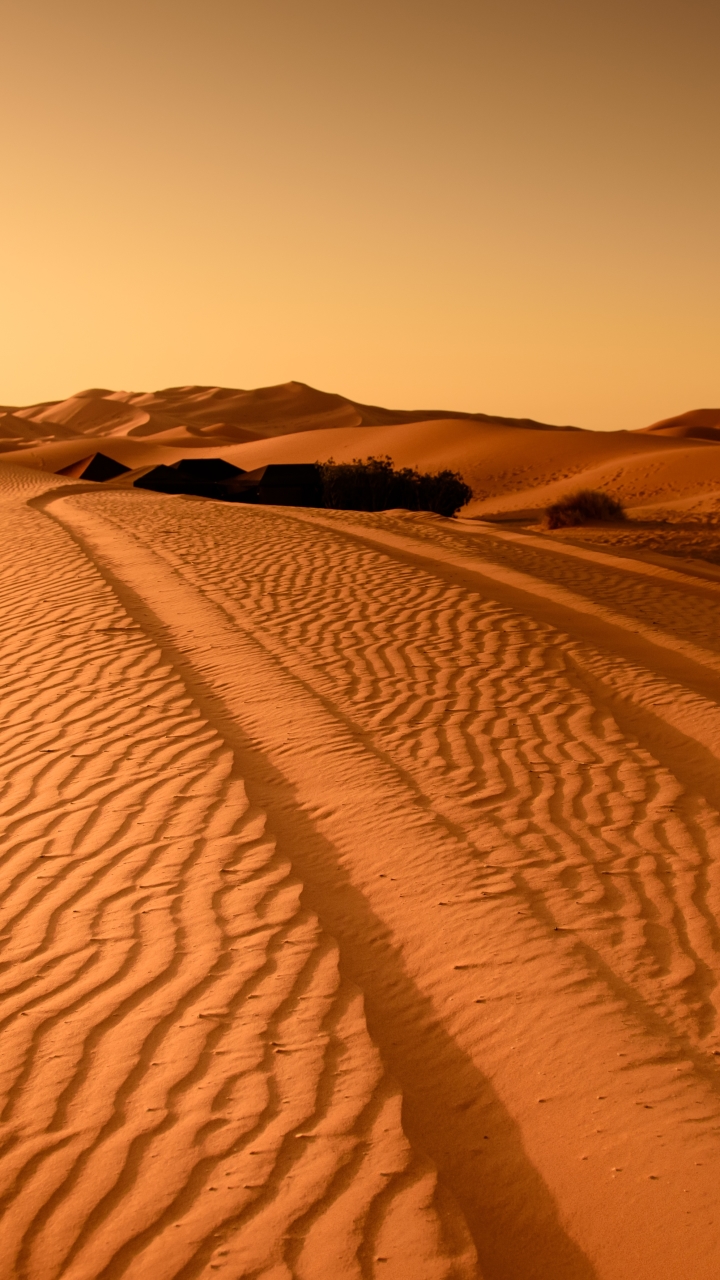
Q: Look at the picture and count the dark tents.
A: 4